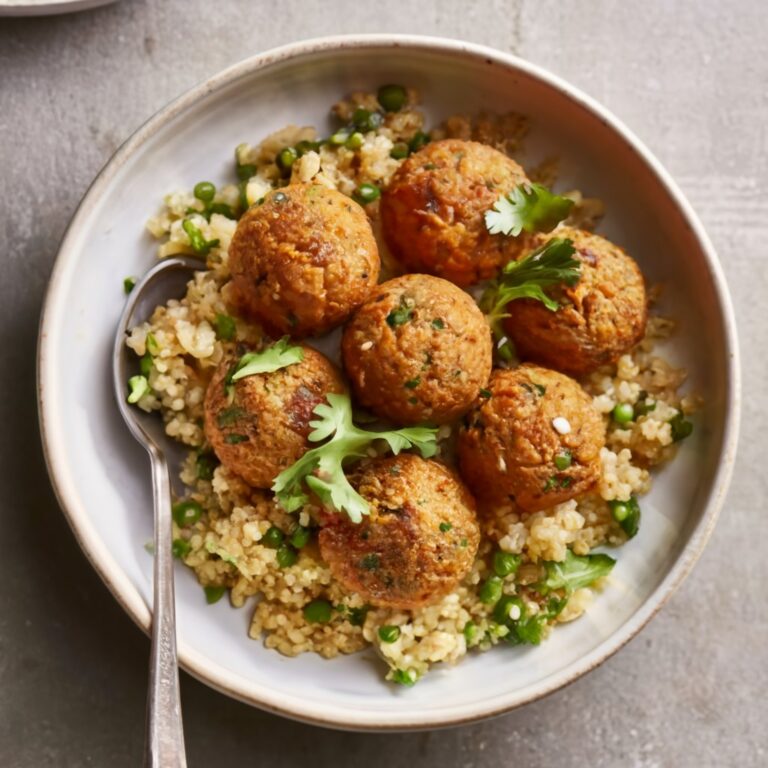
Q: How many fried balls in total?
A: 7